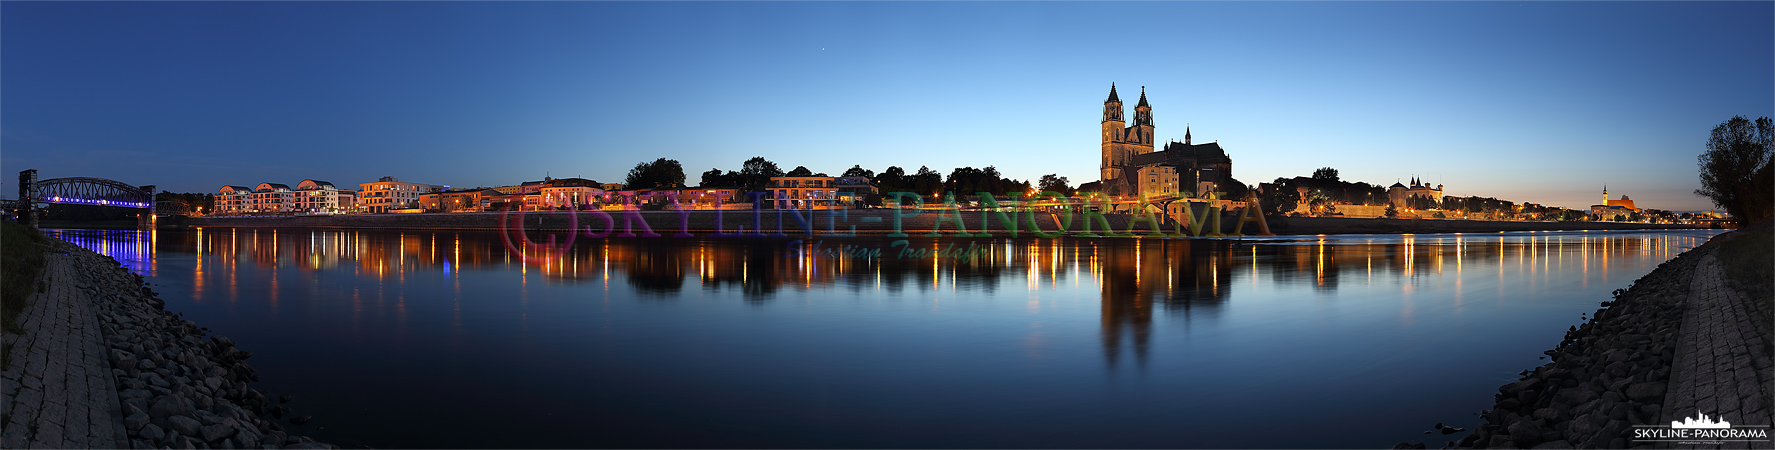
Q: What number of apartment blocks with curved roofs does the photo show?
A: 3